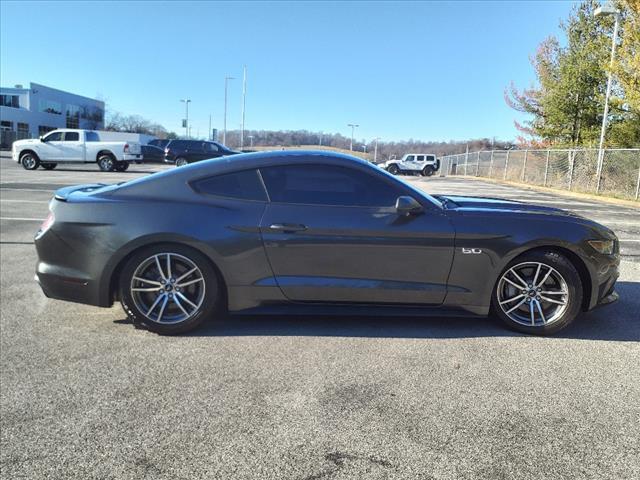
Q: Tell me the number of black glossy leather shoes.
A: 0